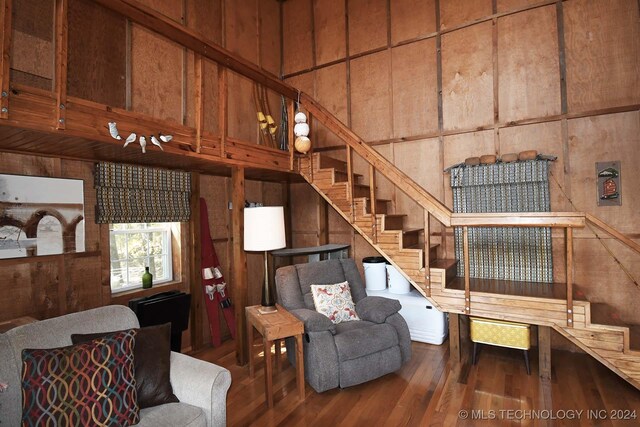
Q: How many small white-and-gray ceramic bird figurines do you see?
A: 5